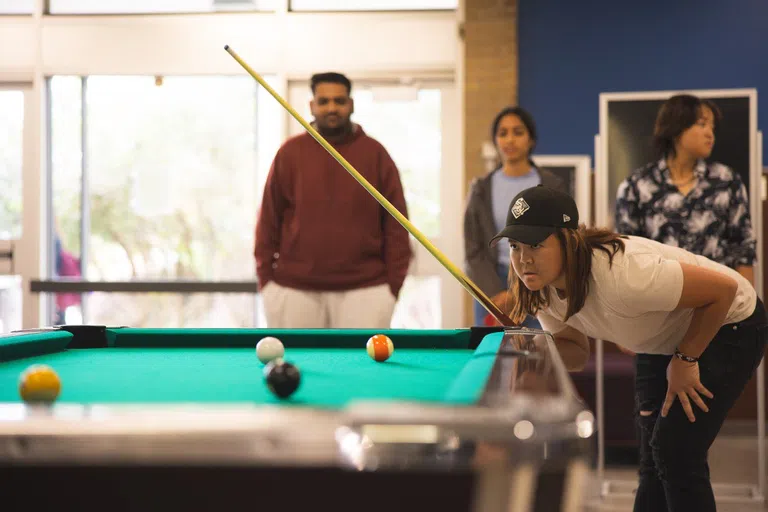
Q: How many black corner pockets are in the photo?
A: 2